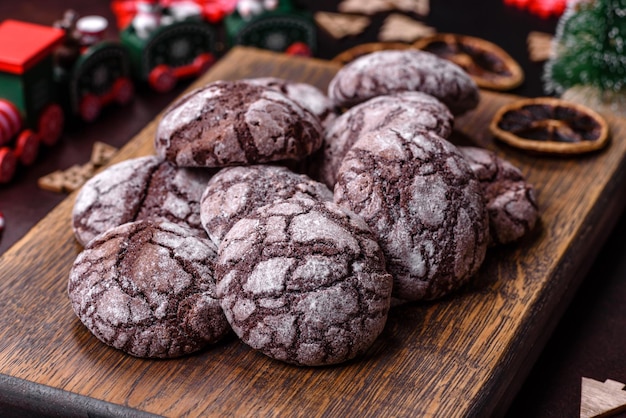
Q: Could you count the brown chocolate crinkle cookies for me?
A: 10